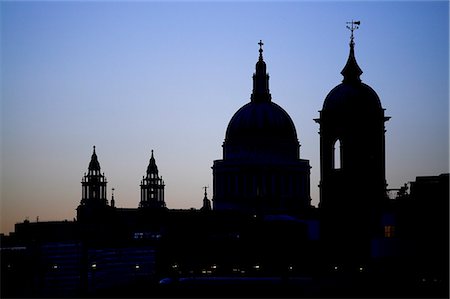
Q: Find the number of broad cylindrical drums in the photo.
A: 1